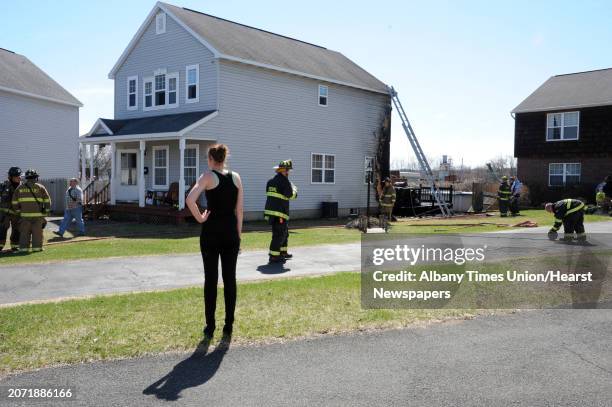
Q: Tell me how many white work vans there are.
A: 0